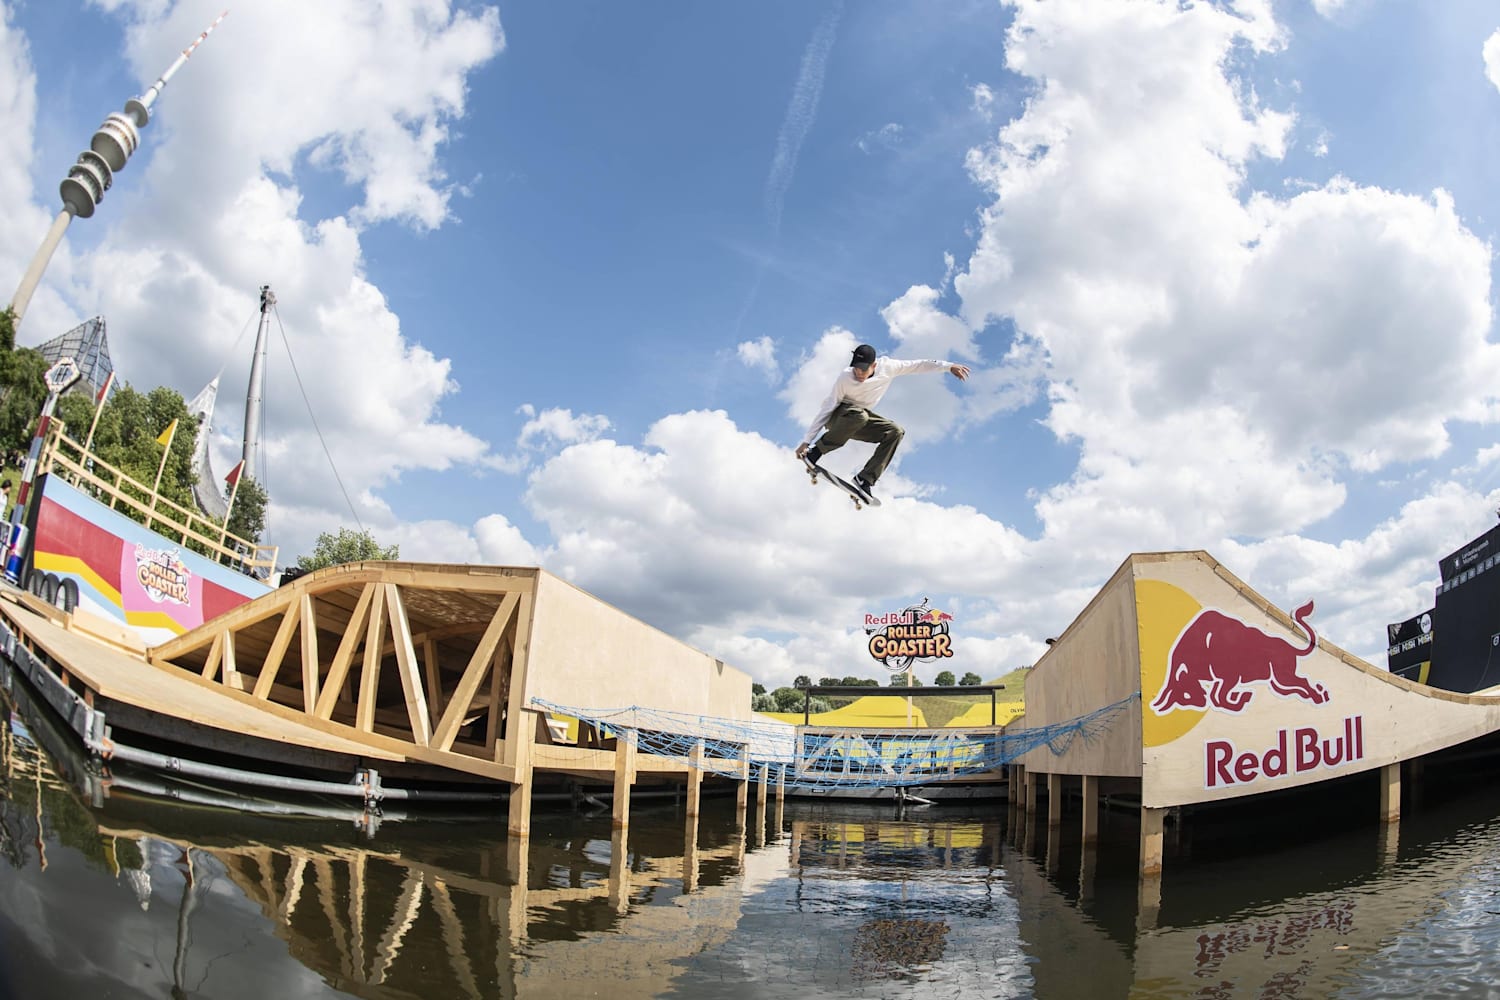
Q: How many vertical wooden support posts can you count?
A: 13